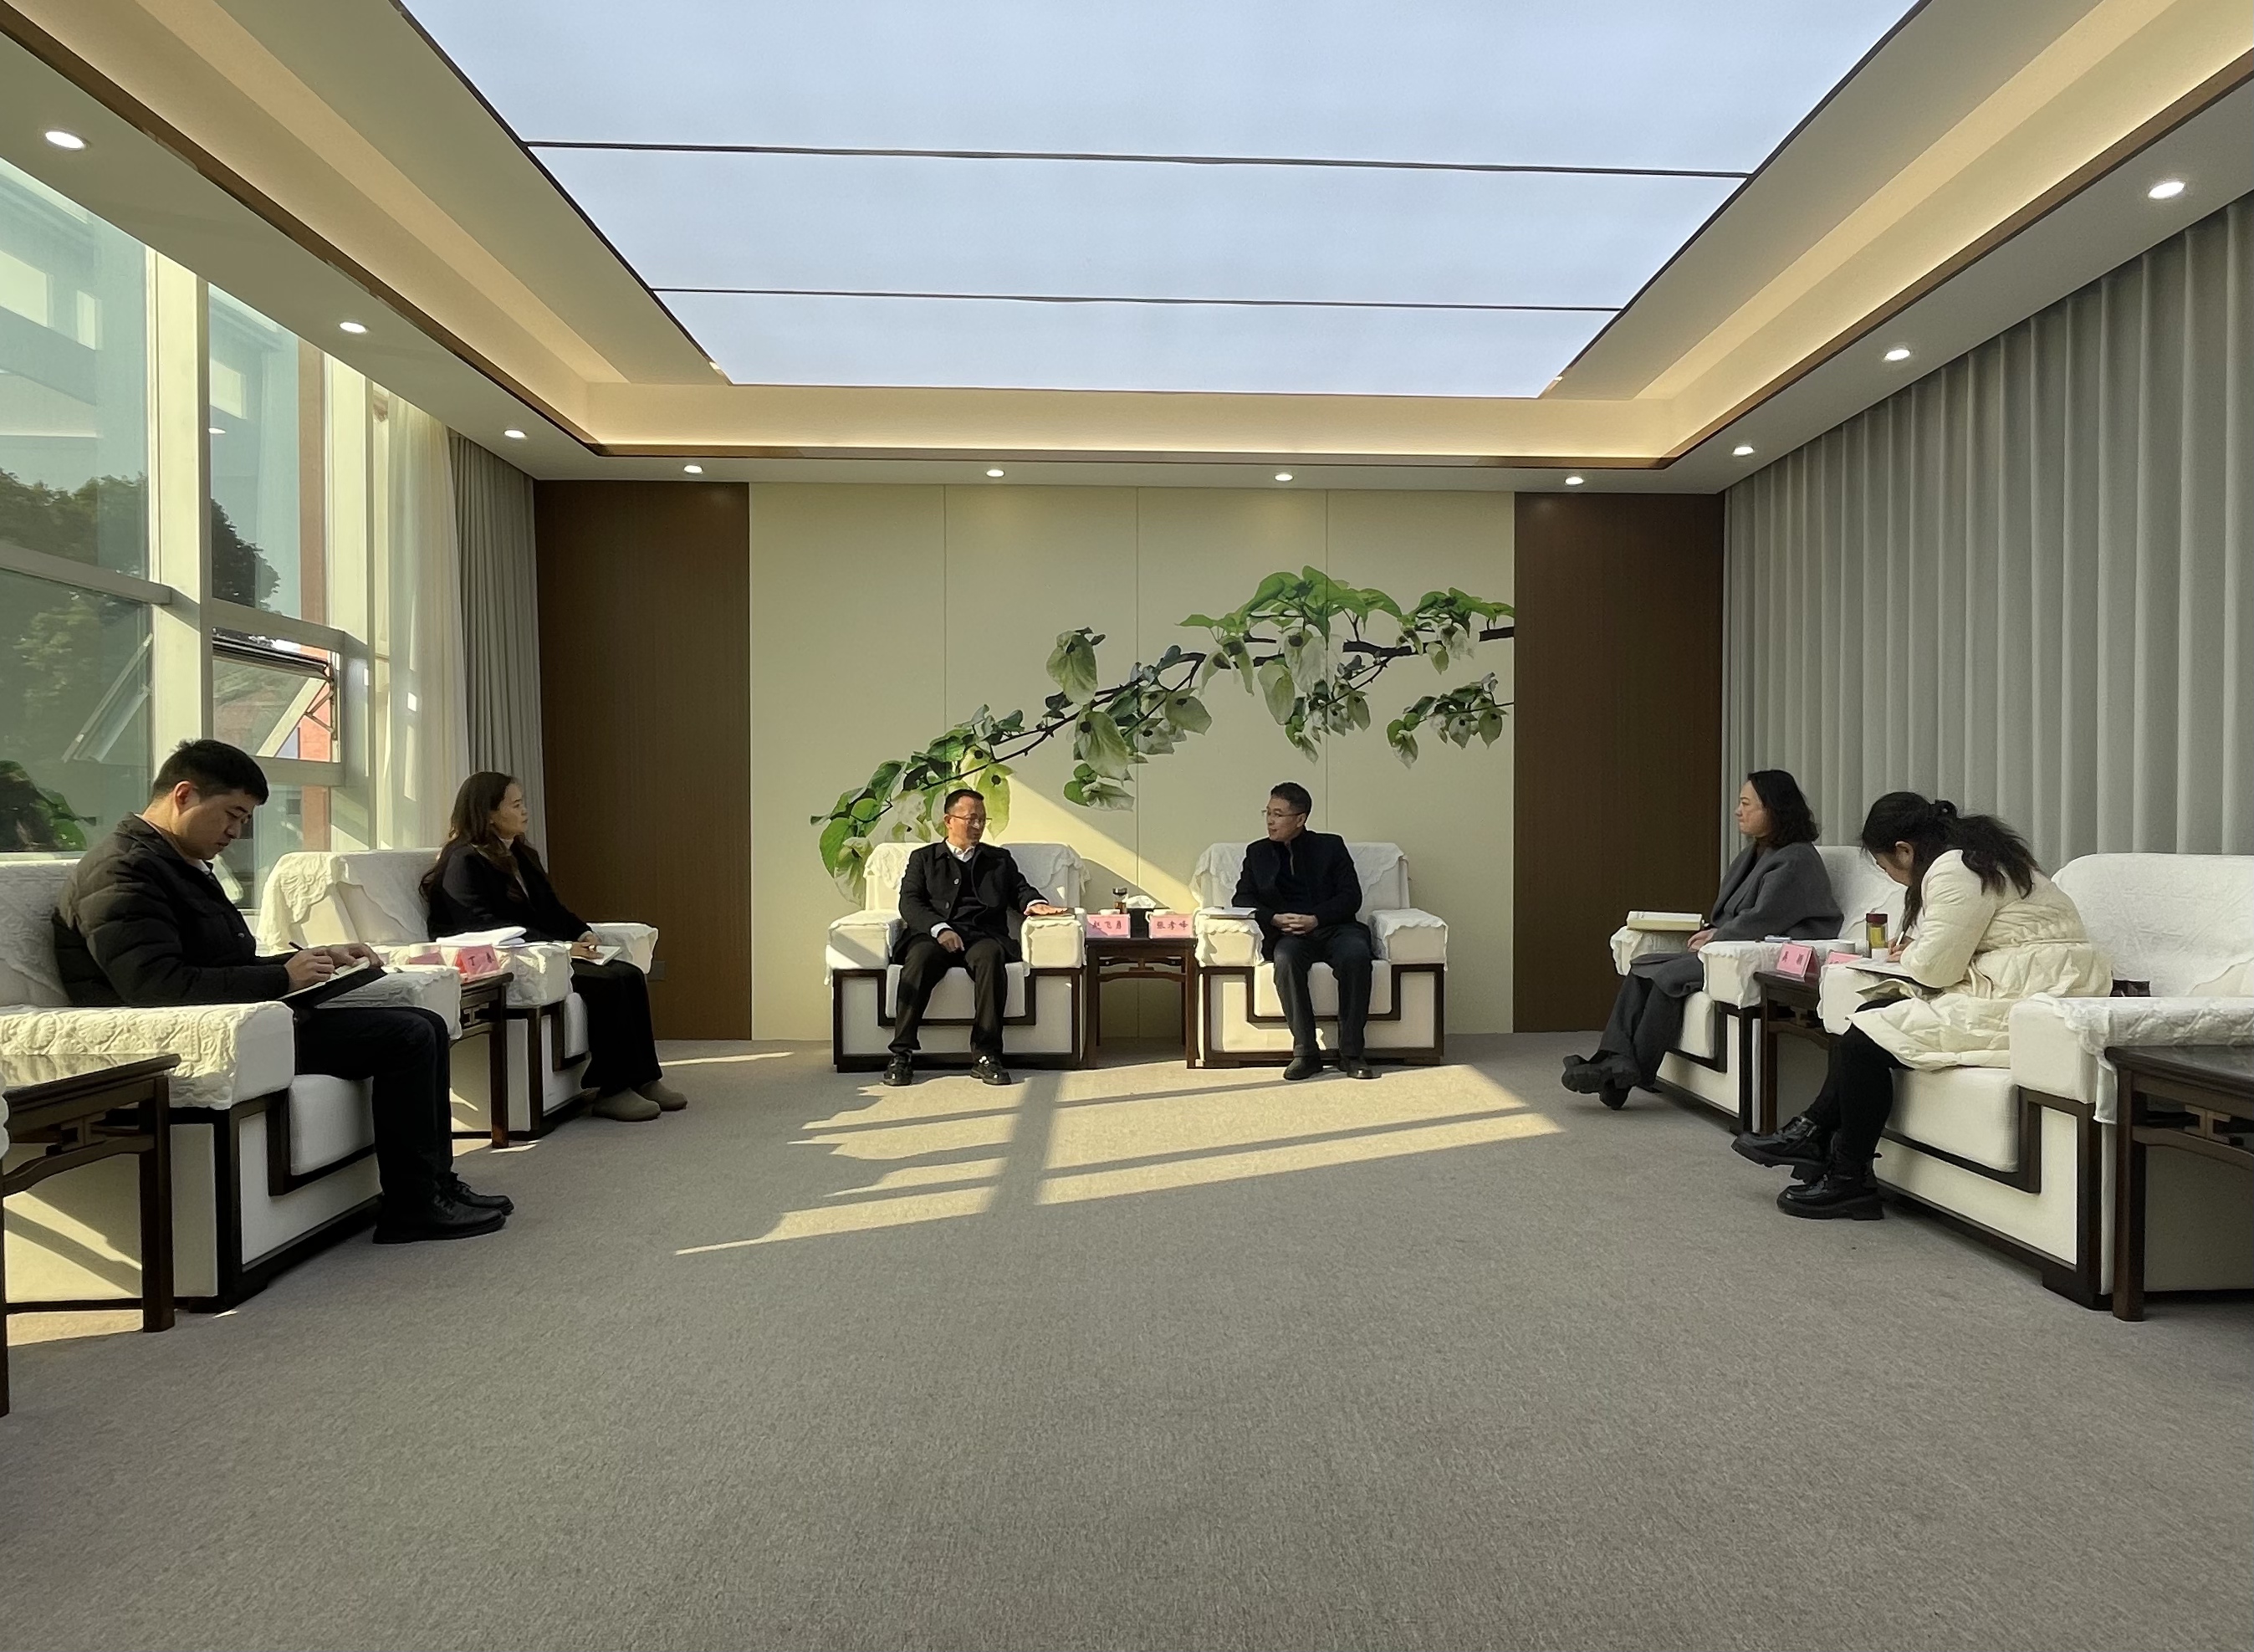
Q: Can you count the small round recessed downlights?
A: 10